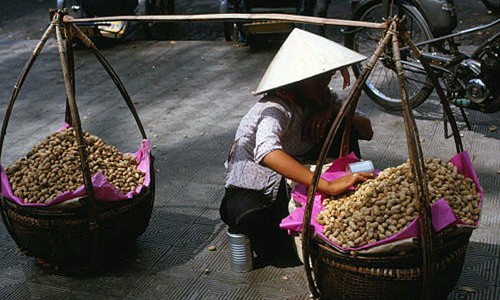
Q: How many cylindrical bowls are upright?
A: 1